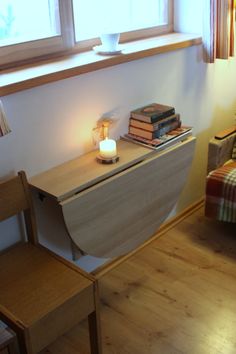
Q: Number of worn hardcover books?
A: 3